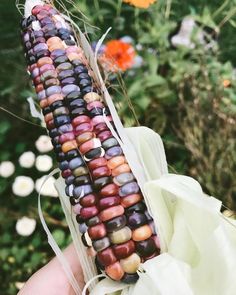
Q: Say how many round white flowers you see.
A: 7